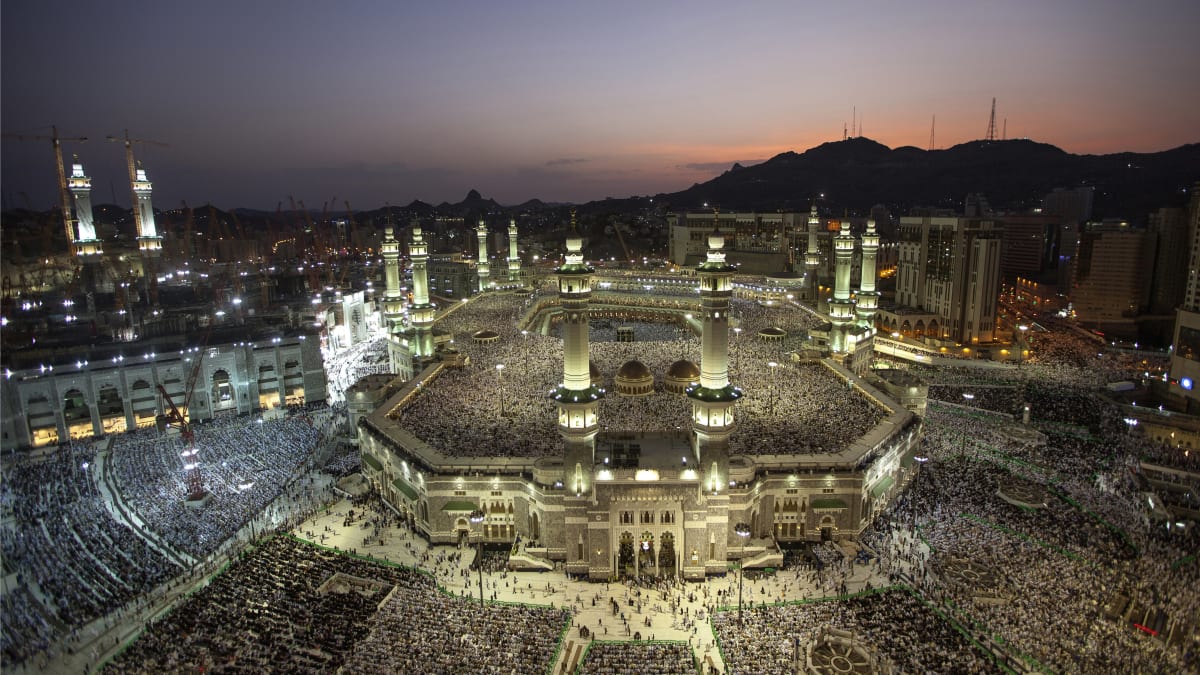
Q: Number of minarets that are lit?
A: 11